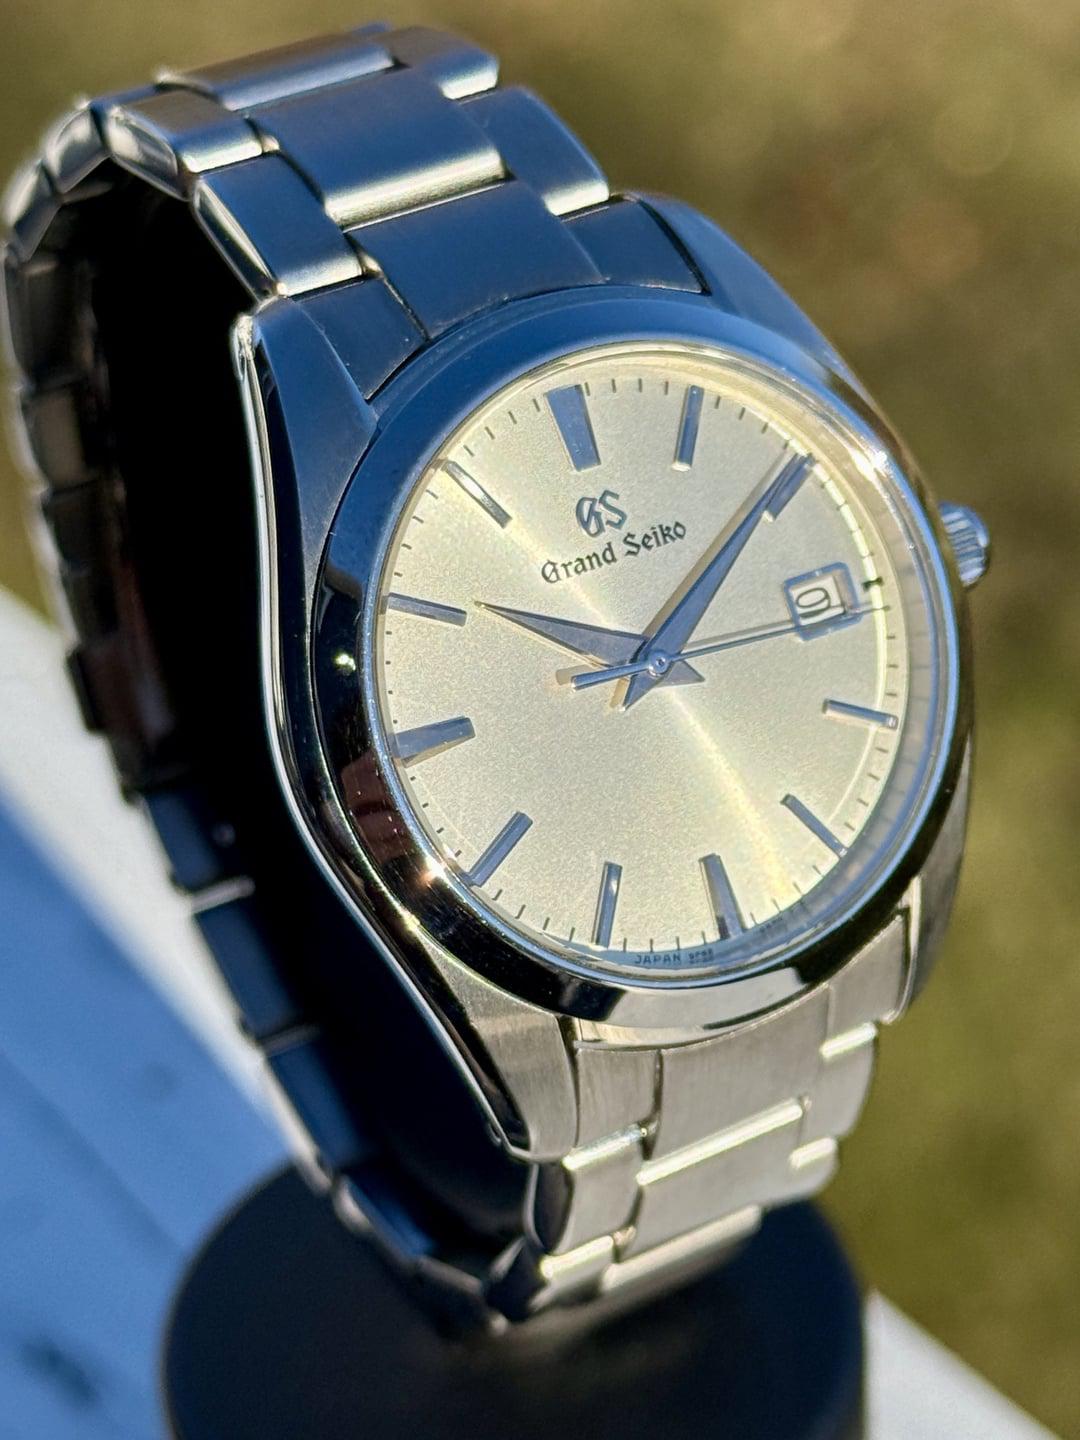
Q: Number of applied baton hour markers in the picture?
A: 11